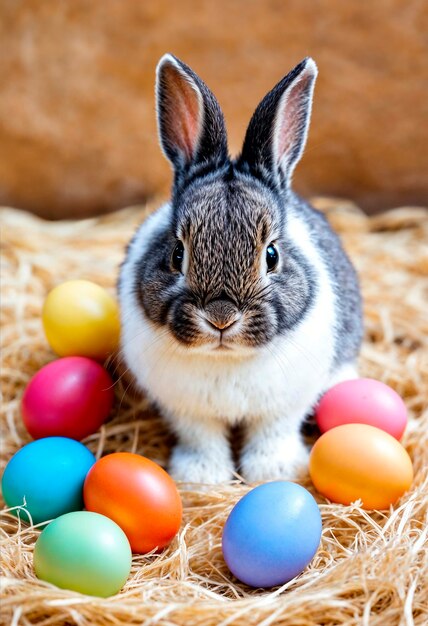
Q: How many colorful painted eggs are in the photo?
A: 8